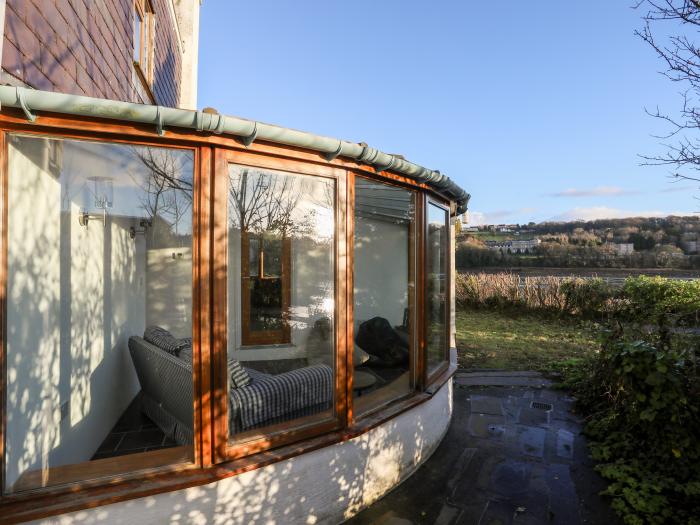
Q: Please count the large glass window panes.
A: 4